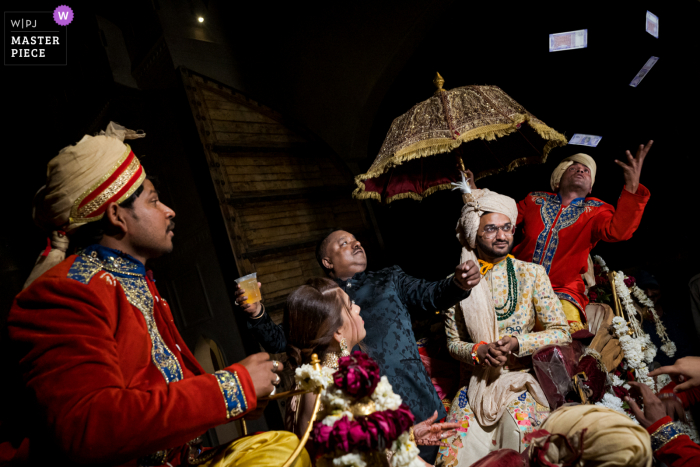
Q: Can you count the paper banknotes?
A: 4